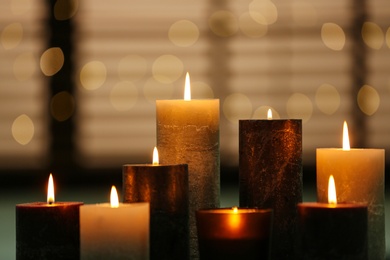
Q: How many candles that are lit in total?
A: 8